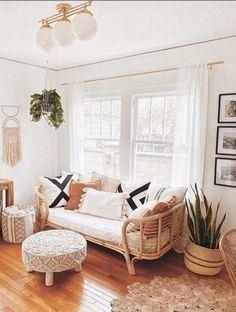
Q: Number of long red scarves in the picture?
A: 0